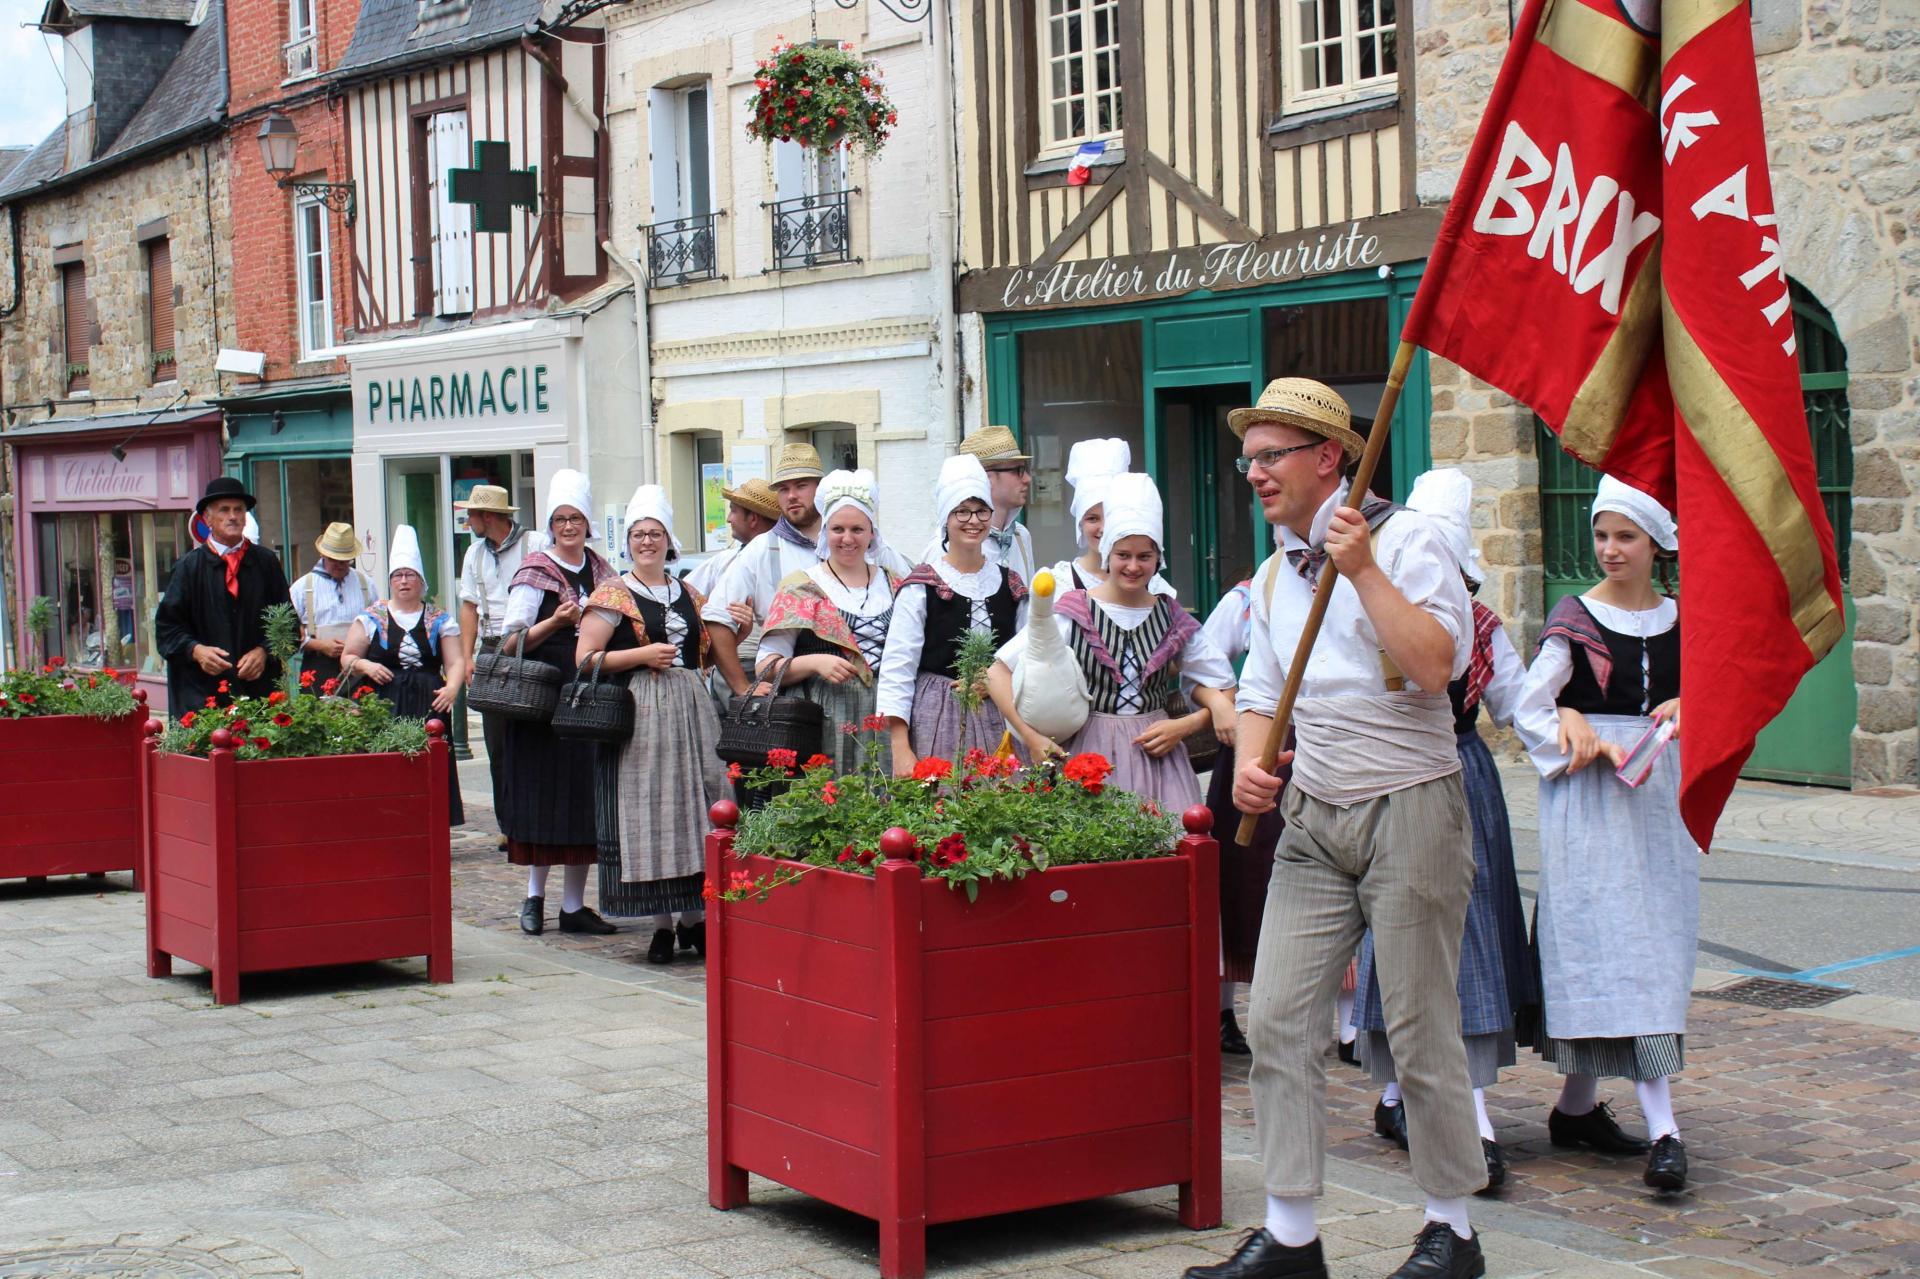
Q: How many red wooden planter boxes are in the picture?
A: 3